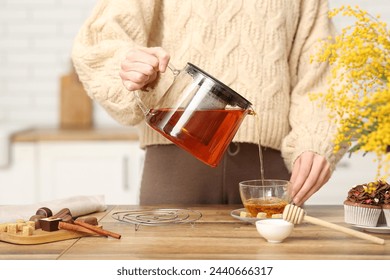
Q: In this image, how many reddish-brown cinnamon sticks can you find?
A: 2